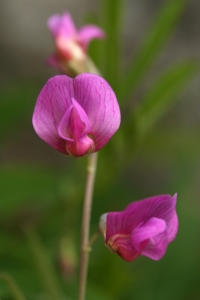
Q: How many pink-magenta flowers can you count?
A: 3